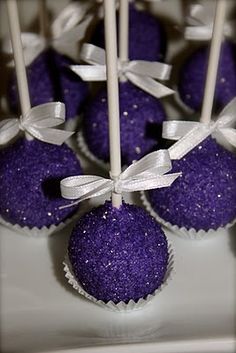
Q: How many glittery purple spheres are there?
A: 7